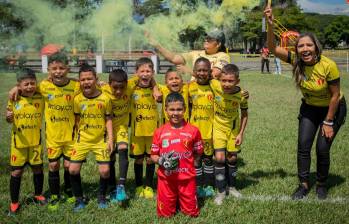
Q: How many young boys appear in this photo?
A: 9